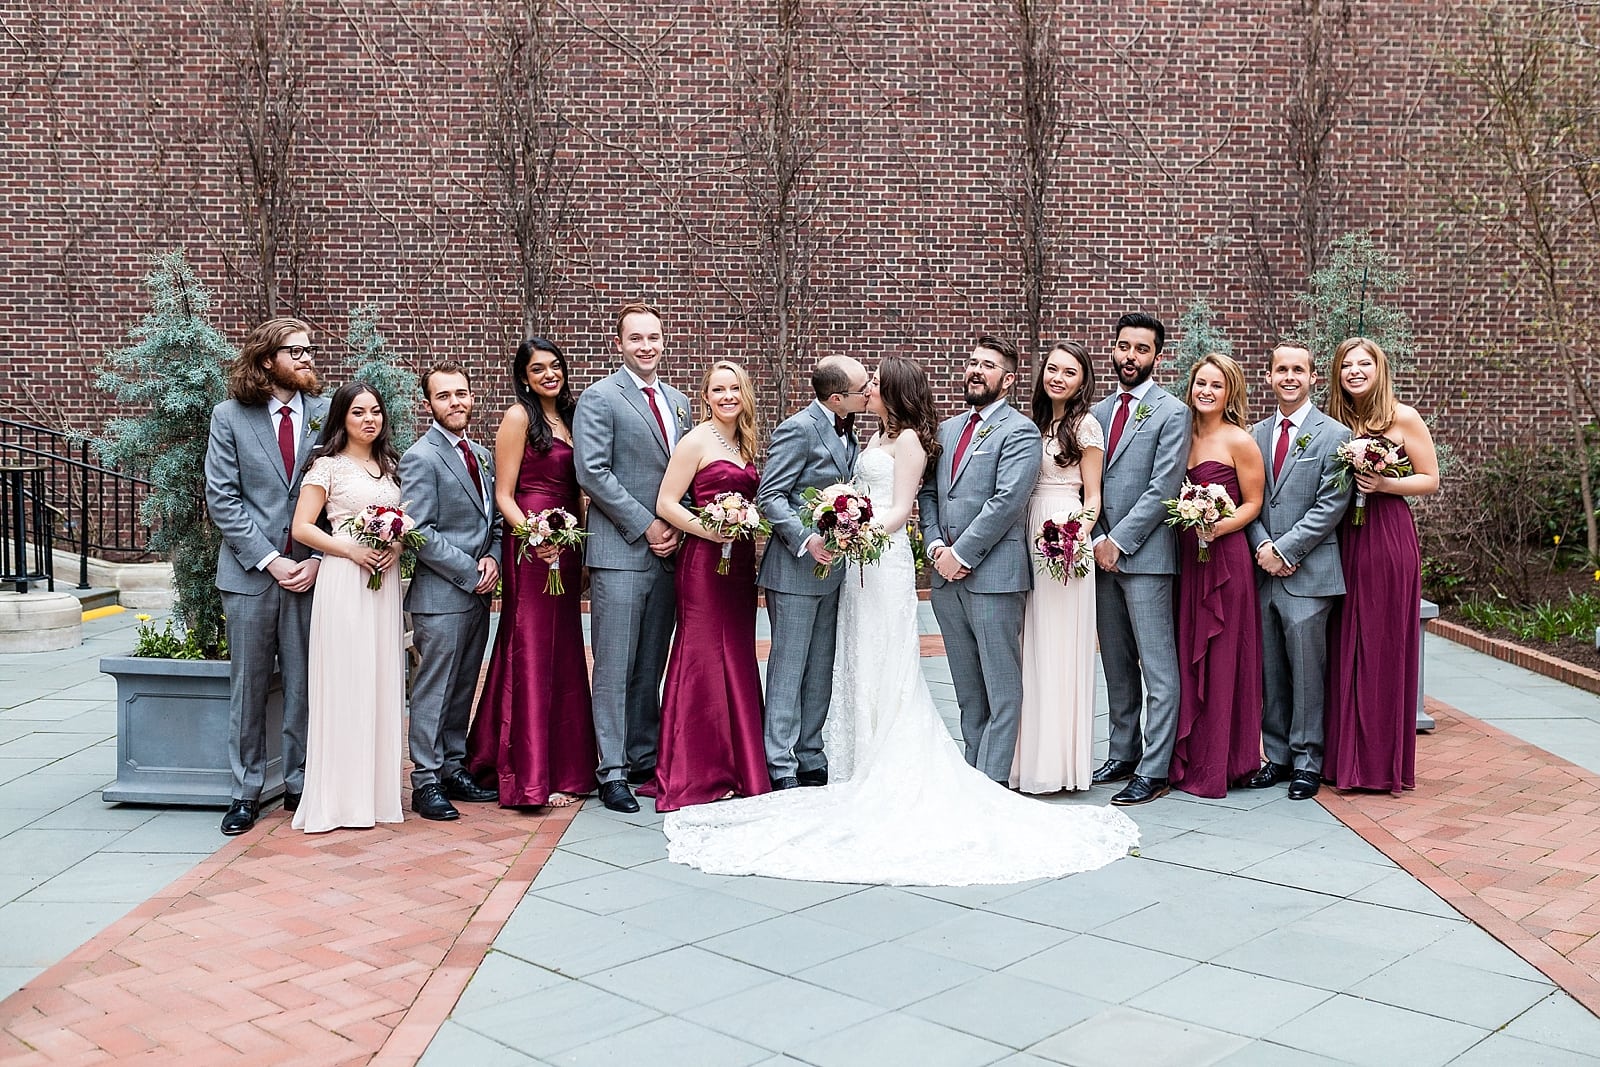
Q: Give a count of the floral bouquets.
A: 7